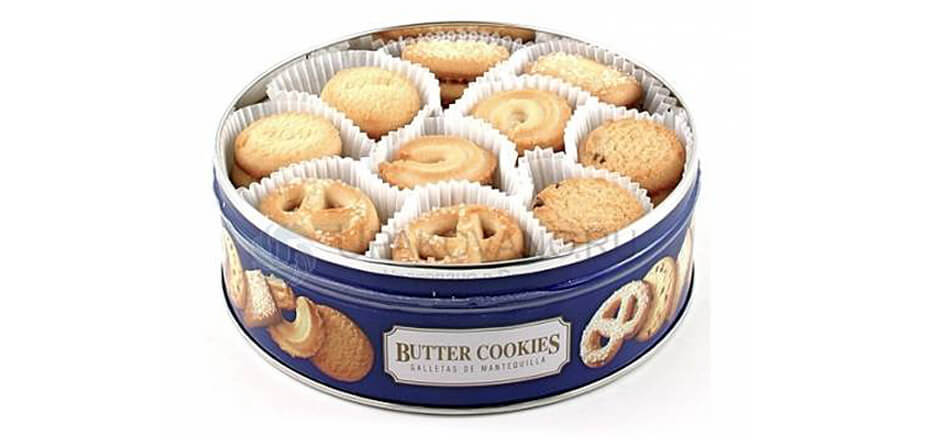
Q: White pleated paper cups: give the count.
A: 10